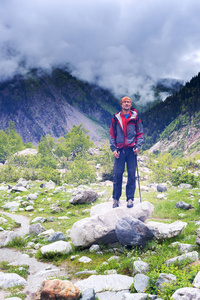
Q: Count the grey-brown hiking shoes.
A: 2